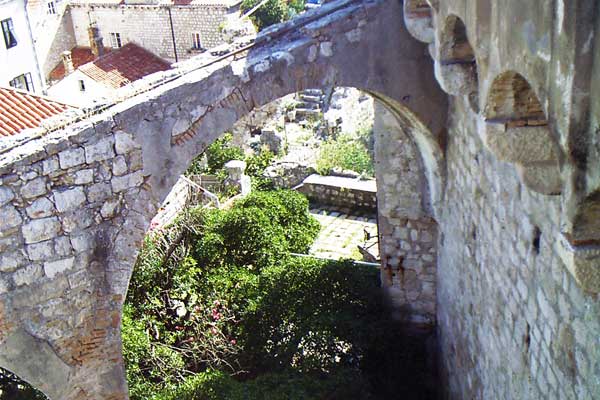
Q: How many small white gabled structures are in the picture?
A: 1